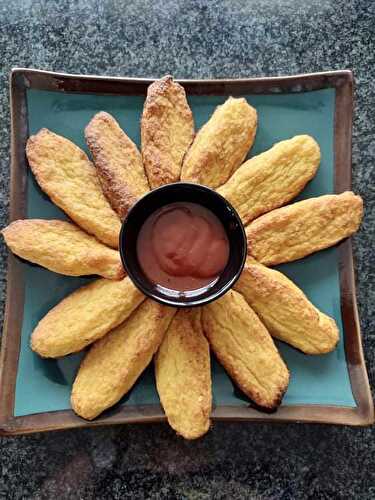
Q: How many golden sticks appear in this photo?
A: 12